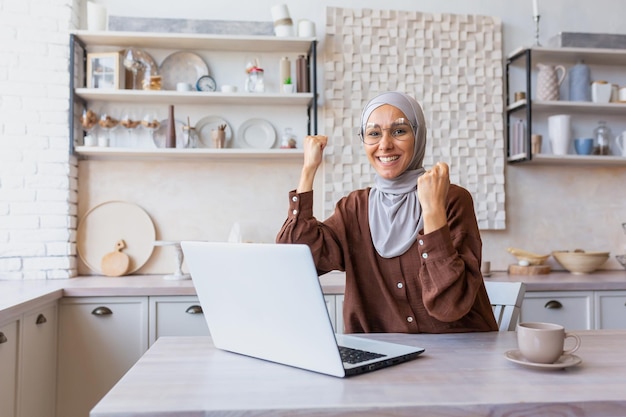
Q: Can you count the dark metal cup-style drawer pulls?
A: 5